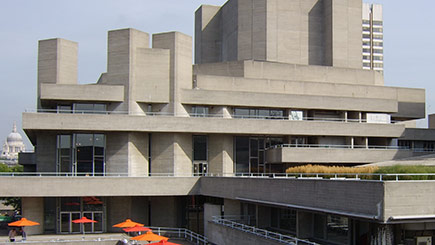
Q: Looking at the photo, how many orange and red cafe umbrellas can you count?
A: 6